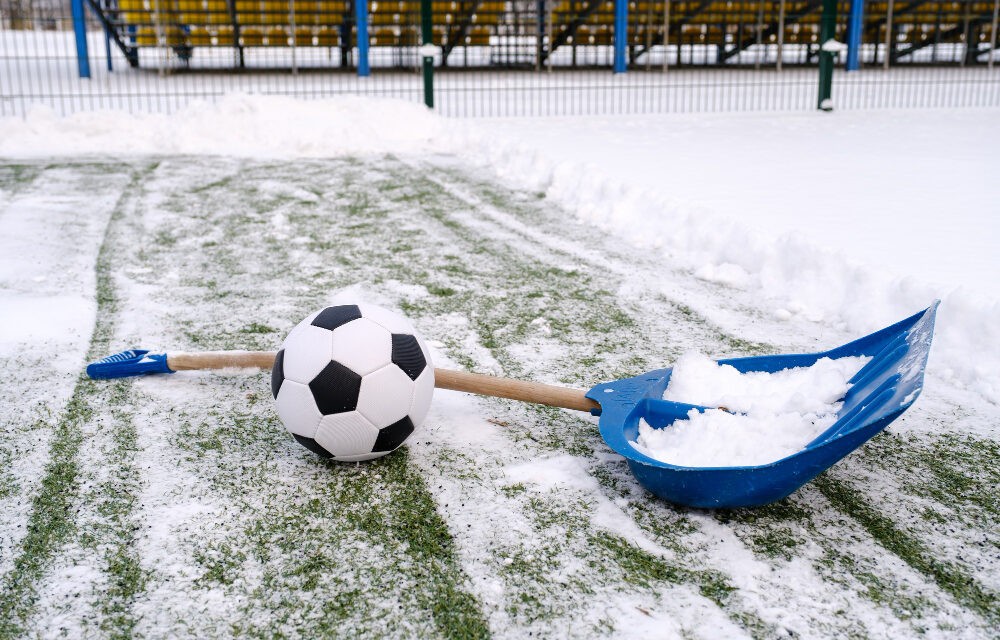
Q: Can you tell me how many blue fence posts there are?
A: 4